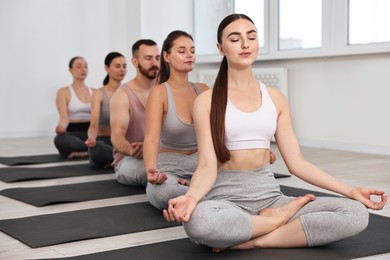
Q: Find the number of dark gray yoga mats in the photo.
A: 5